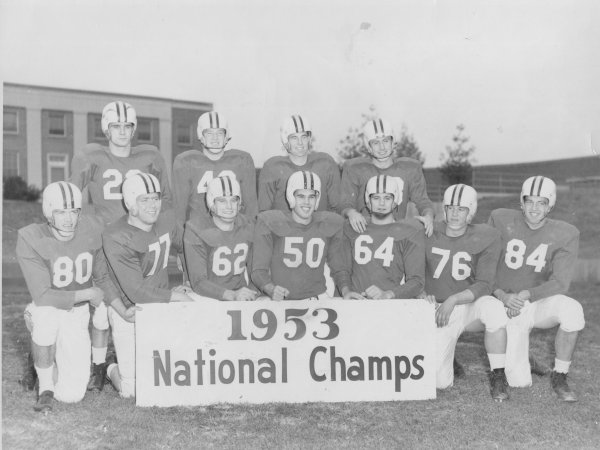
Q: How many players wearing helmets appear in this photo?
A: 11